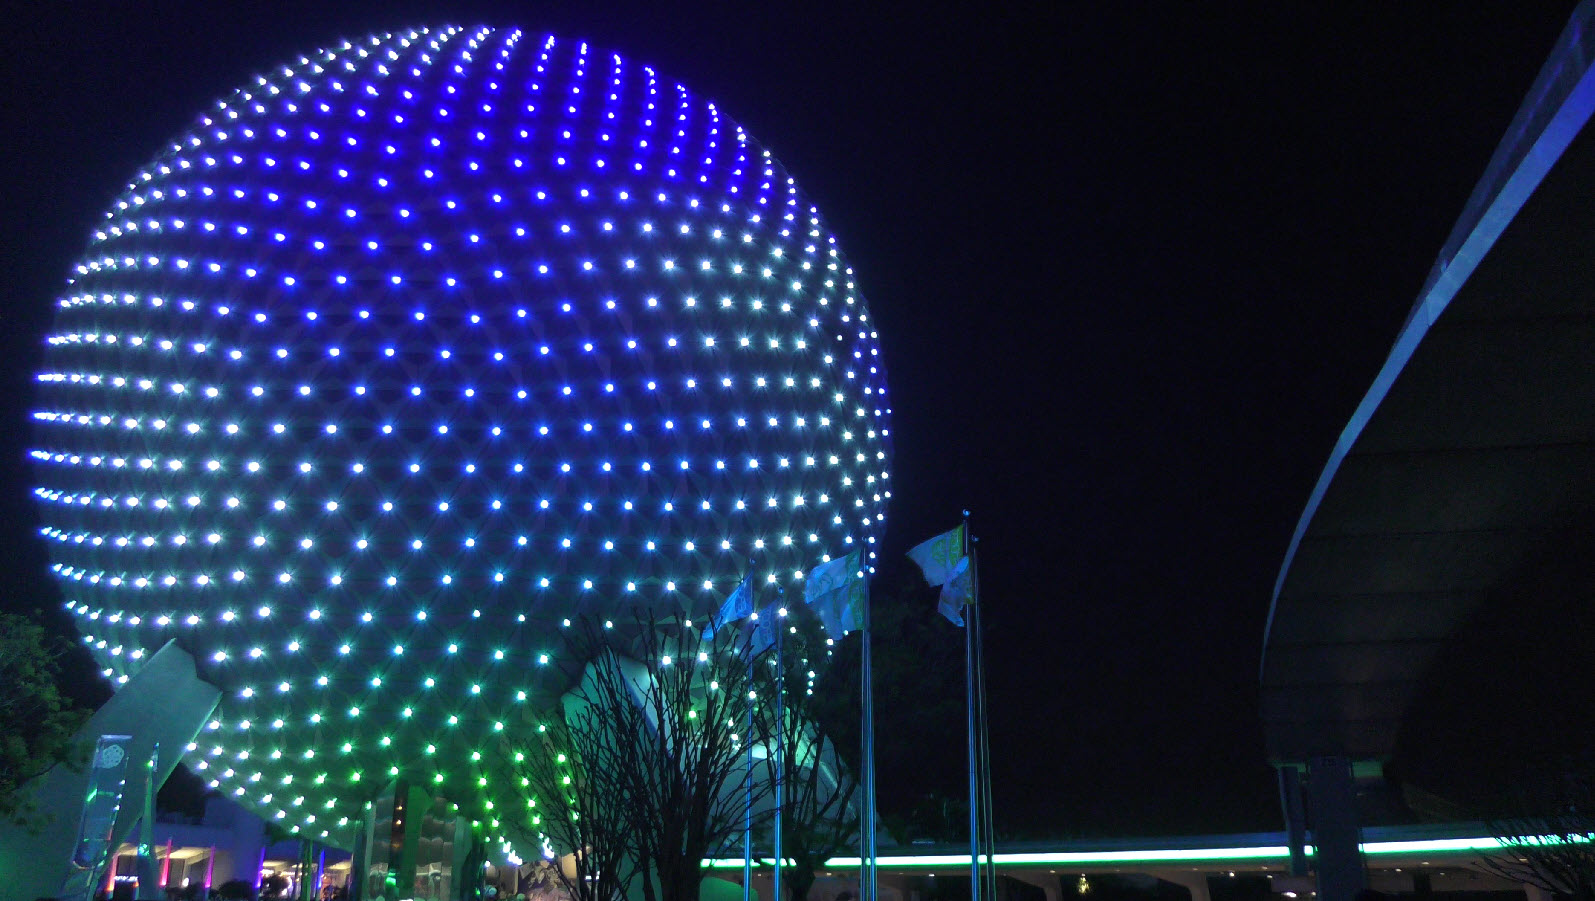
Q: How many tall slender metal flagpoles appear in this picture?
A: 6